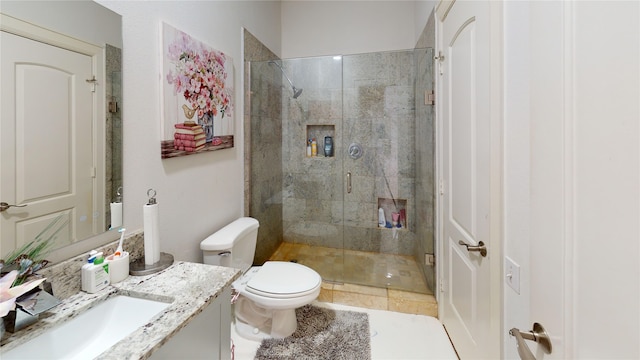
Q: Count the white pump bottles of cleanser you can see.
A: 2